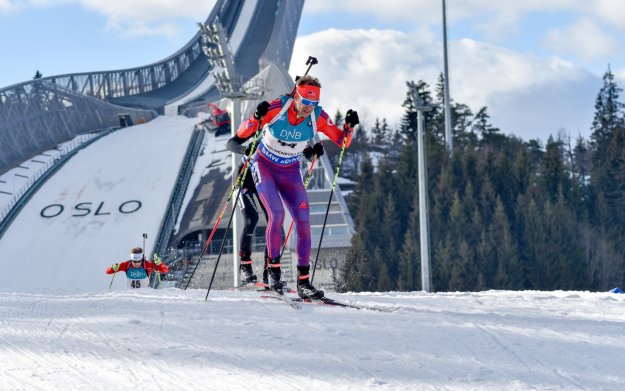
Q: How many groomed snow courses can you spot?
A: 2